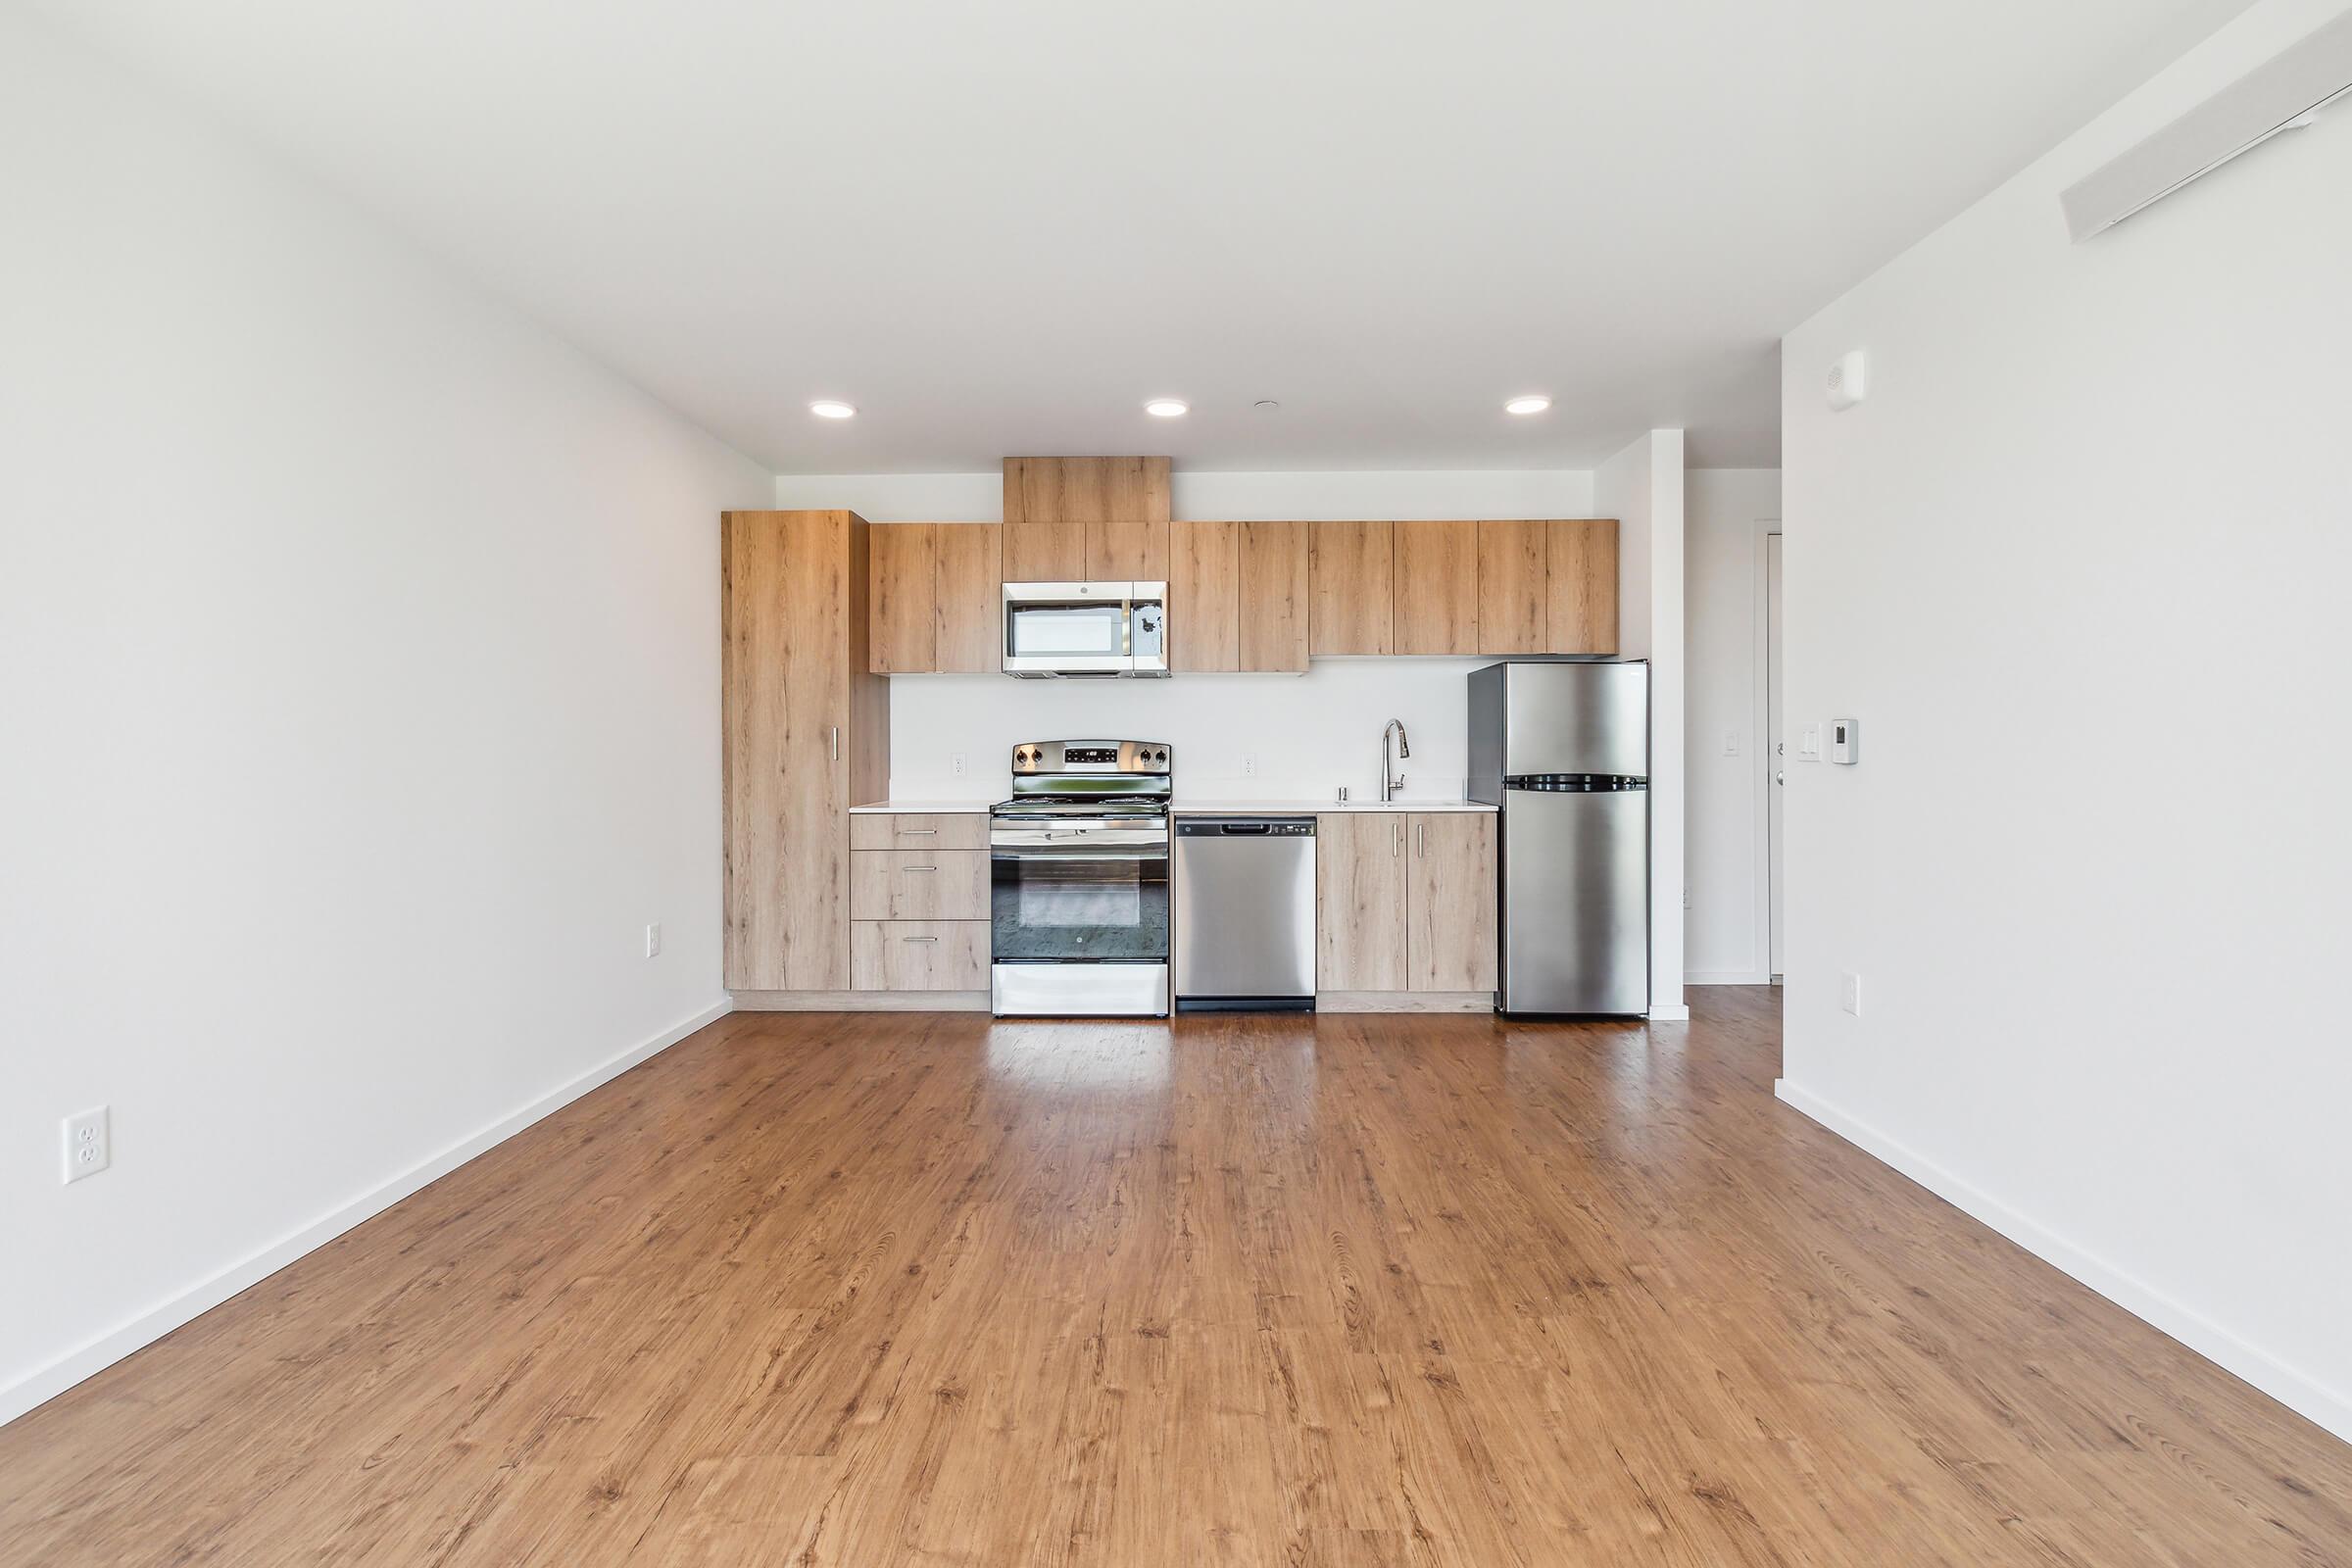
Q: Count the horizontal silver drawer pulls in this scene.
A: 3